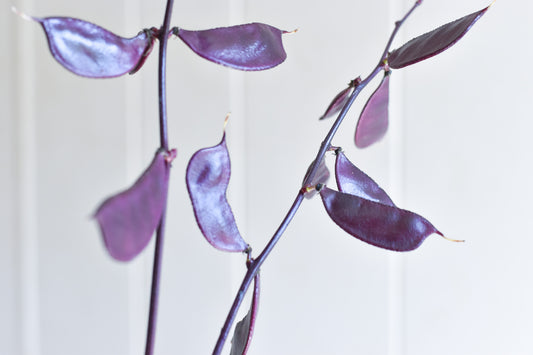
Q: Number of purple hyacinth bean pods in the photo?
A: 11